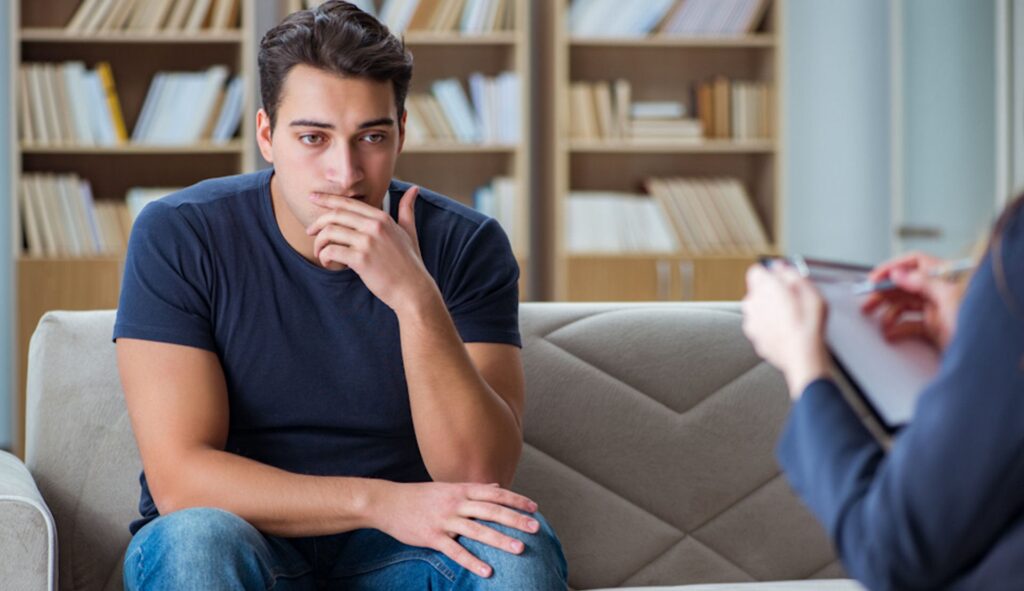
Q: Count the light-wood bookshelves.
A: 3